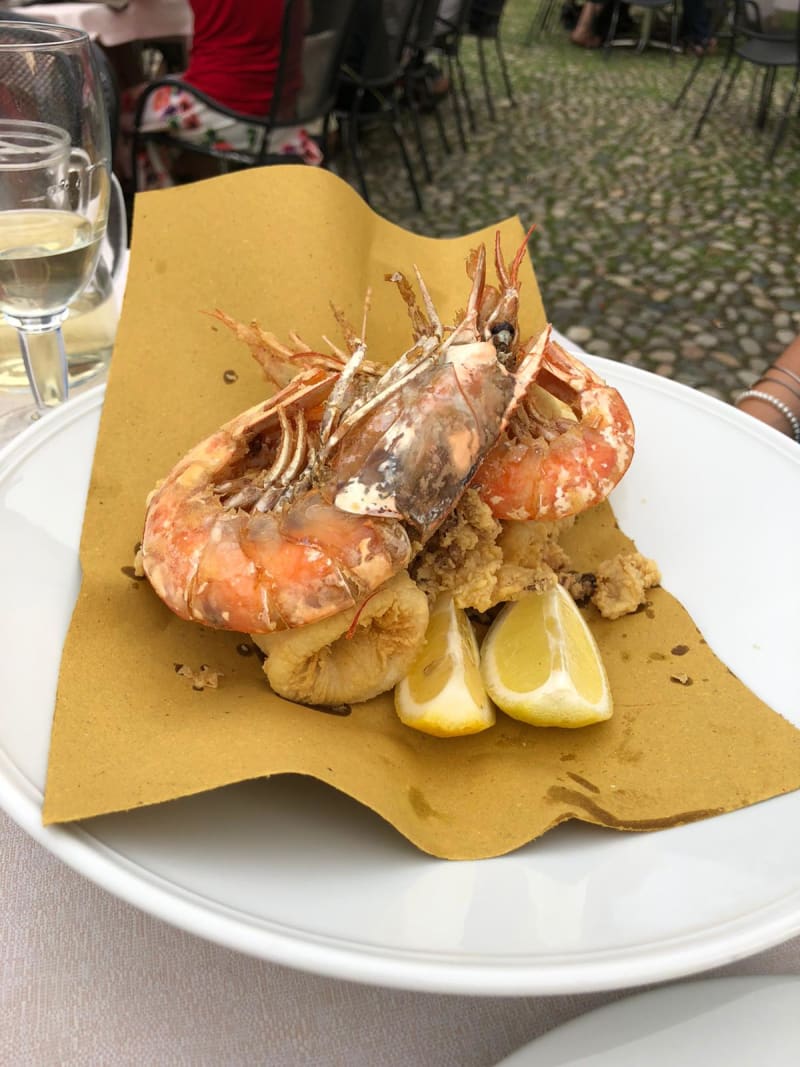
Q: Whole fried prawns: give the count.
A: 2